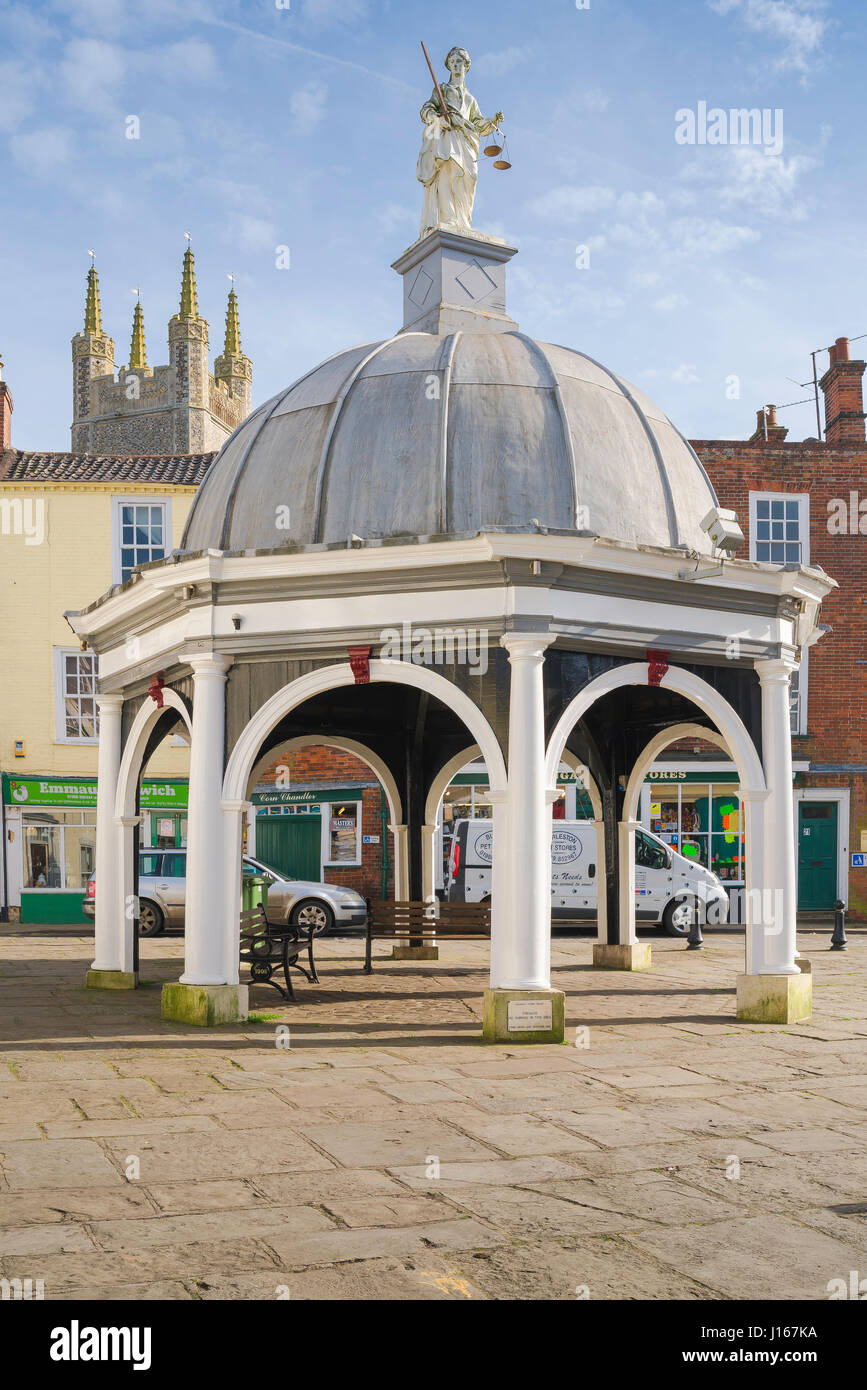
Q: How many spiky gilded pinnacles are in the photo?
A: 4